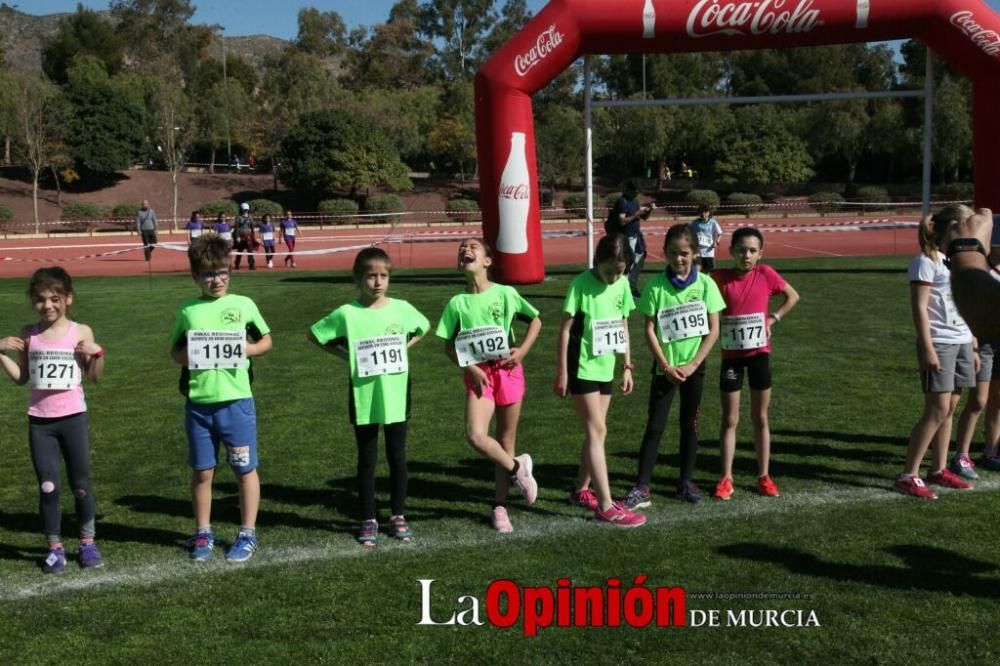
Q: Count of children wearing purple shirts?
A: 4